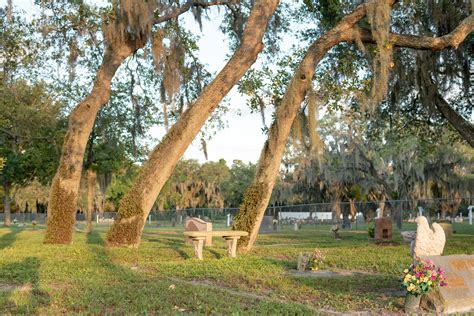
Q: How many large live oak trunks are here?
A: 3